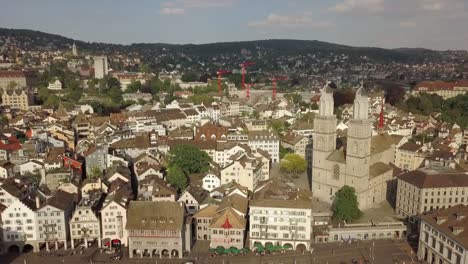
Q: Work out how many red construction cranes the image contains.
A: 4